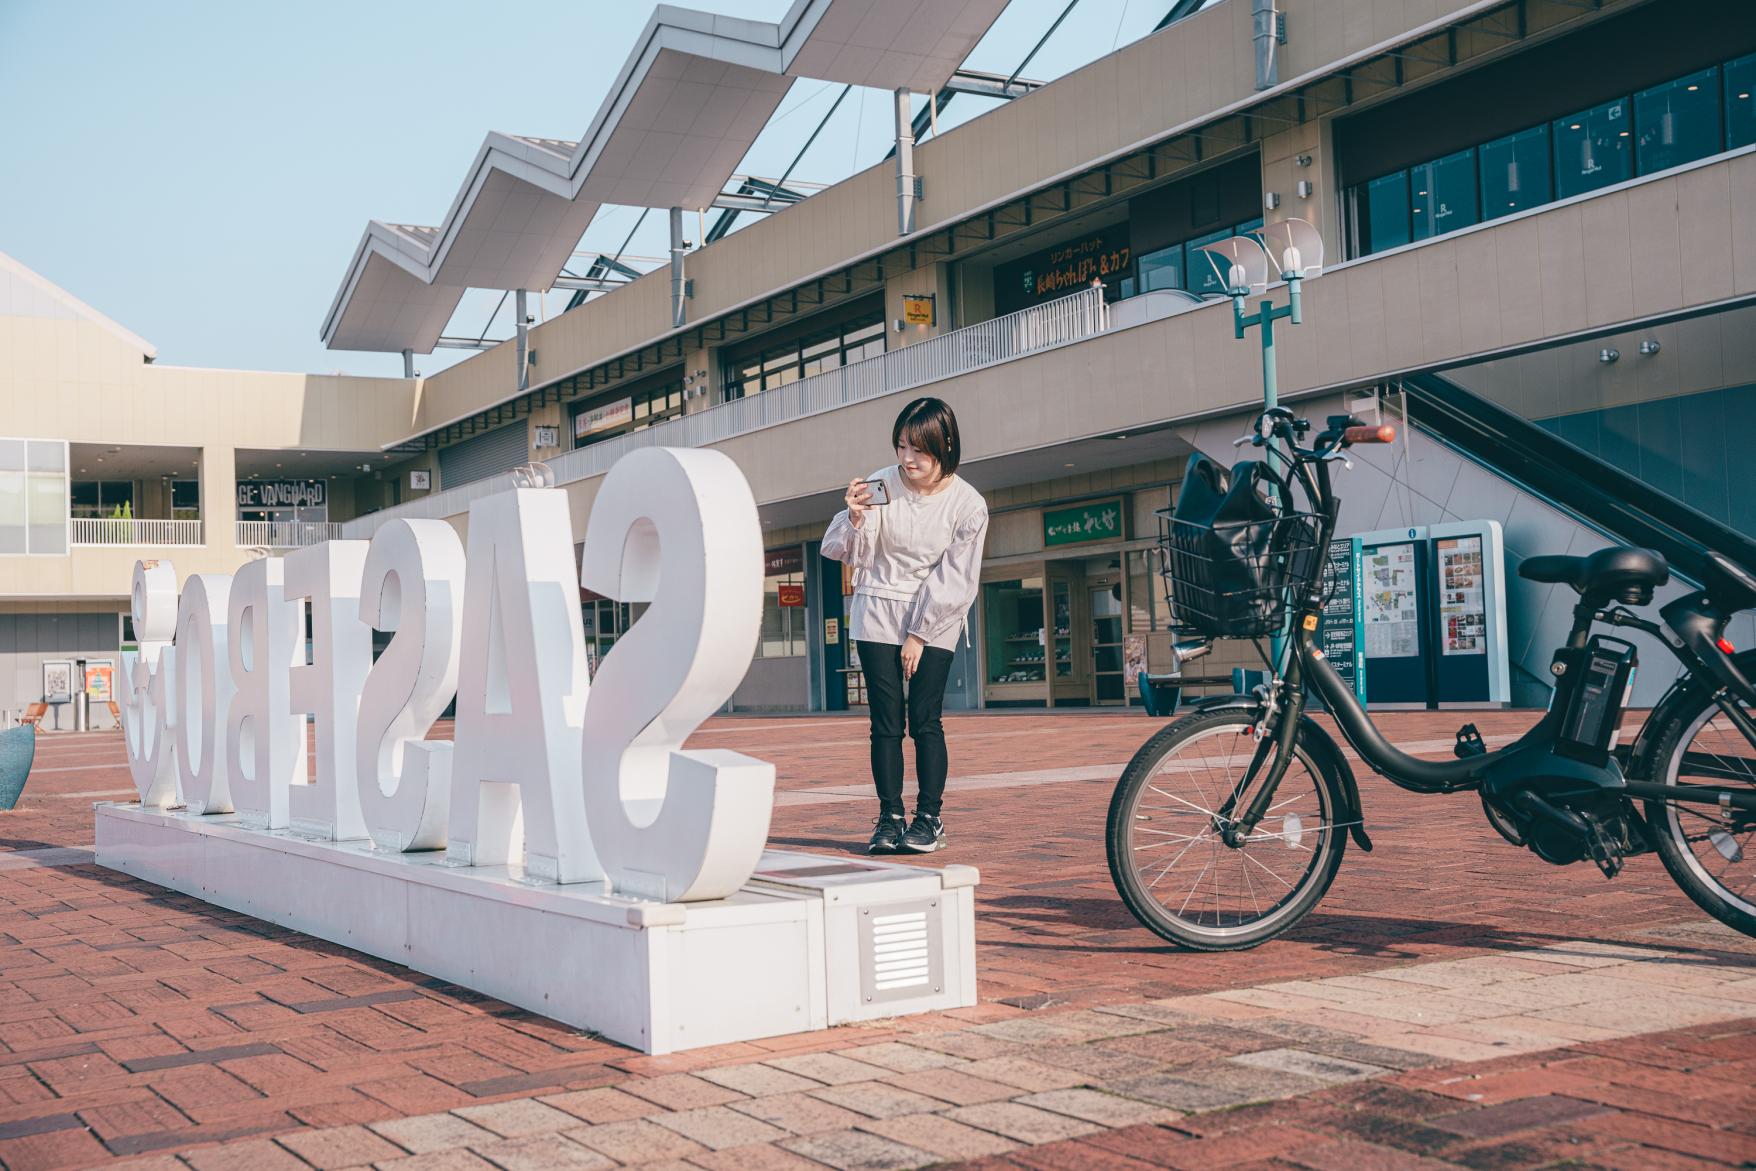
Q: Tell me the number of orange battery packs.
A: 0